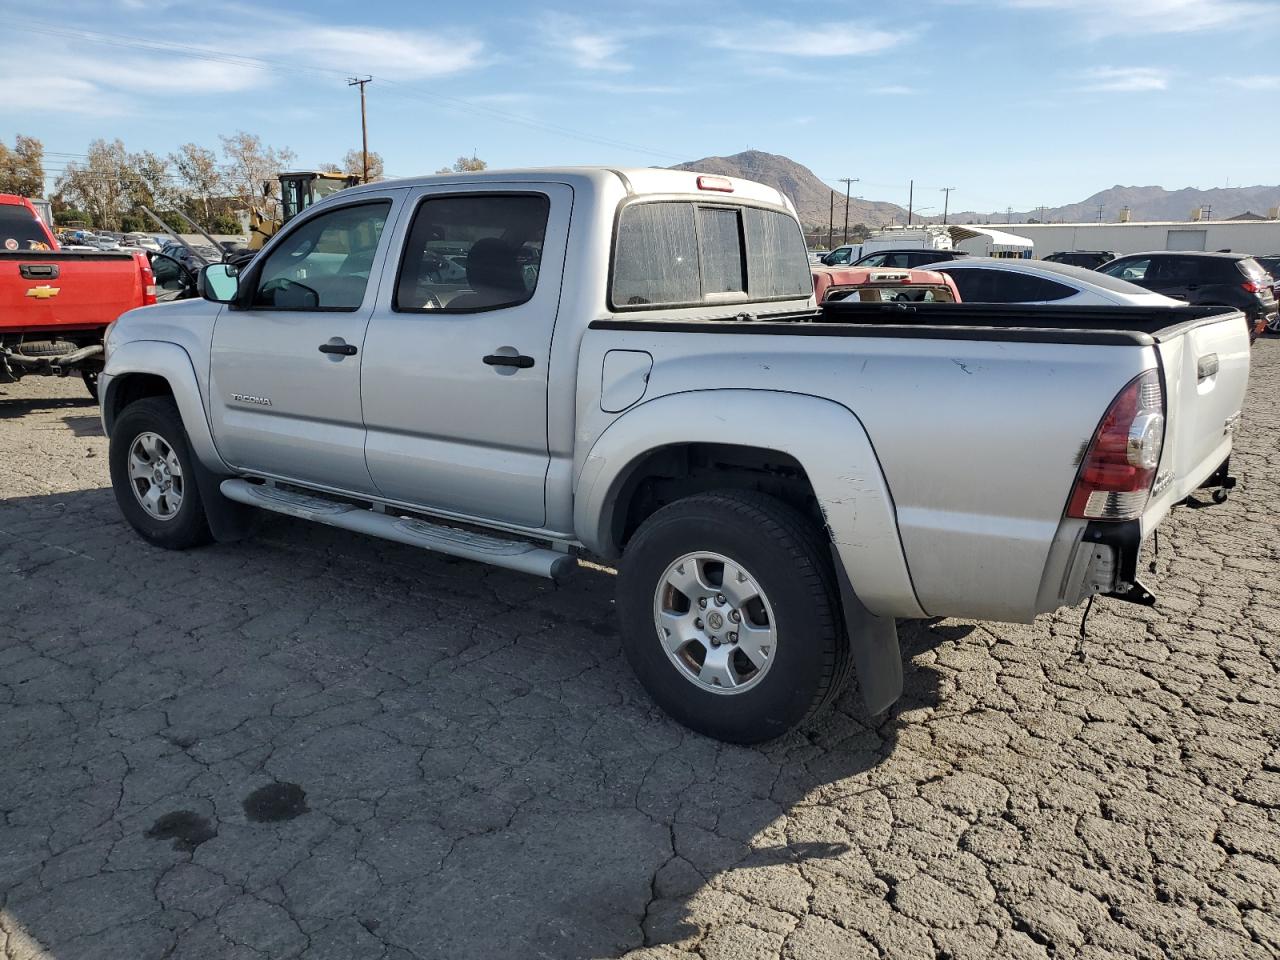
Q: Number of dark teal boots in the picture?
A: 0